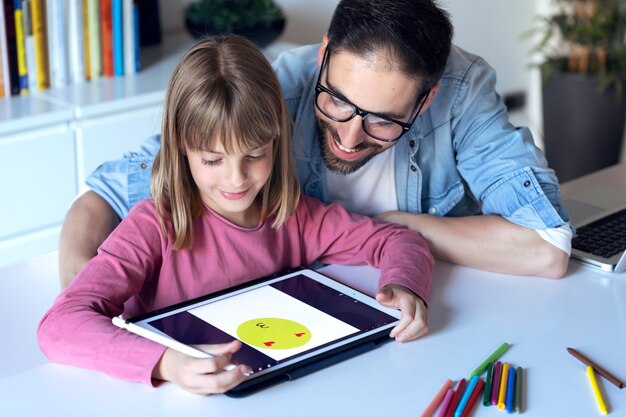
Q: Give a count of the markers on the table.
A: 13